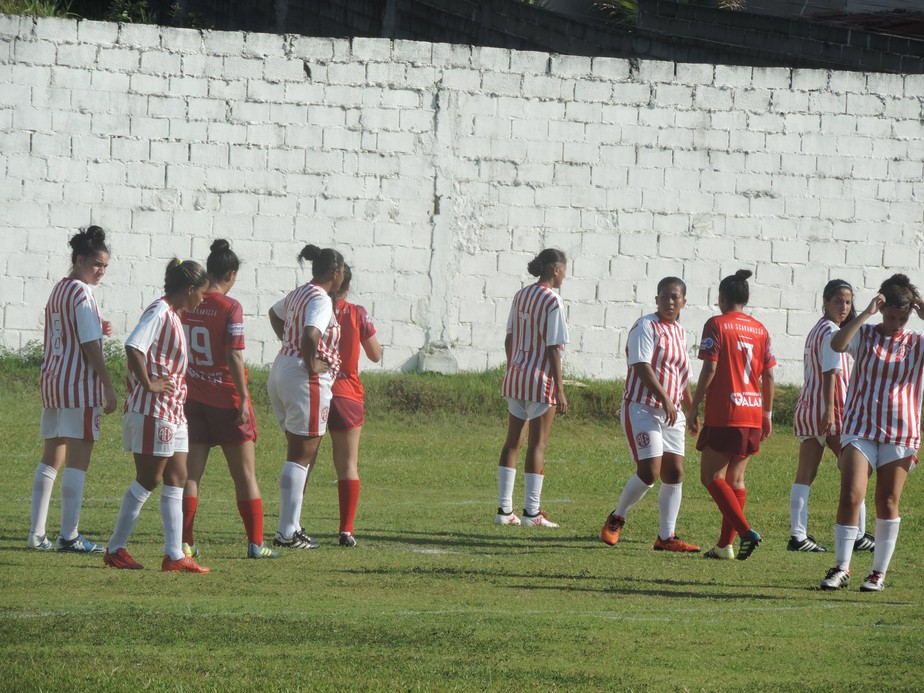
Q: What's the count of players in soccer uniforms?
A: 10